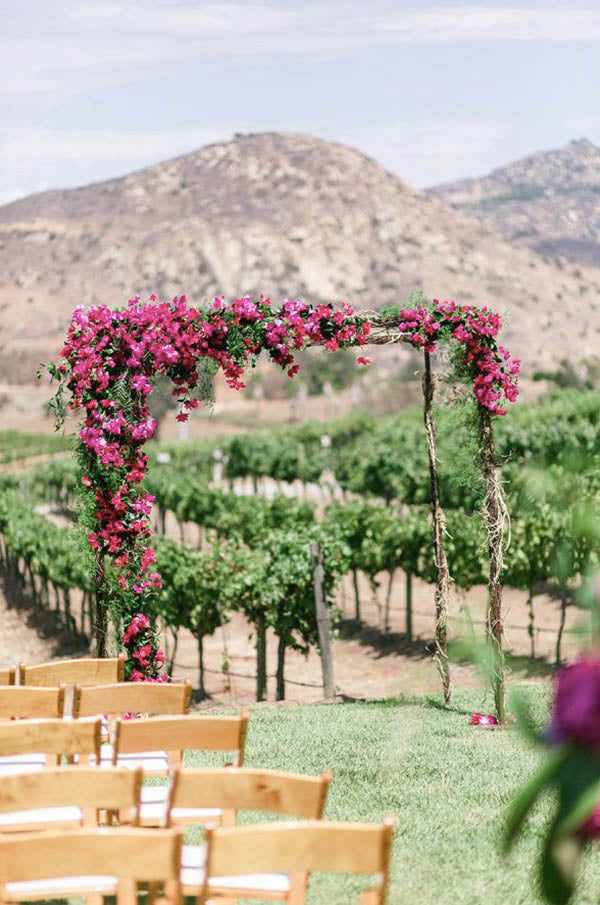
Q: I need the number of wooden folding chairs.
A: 10